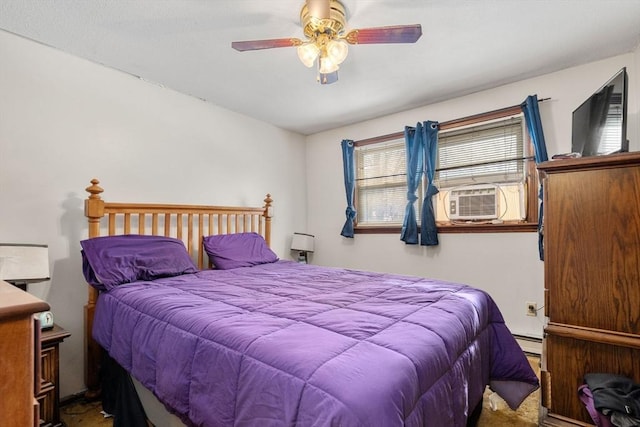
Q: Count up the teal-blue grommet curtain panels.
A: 4